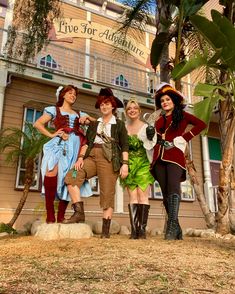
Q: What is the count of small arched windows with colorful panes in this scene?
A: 2